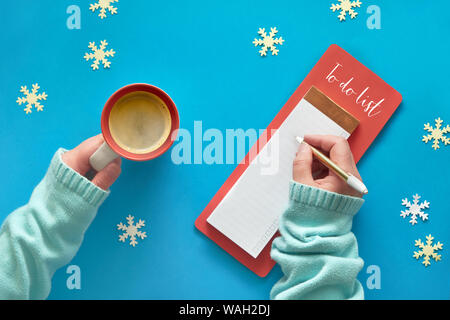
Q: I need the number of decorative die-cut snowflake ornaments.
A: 9